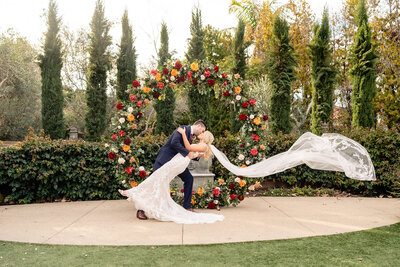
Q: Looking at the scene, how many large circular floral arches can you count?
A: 1